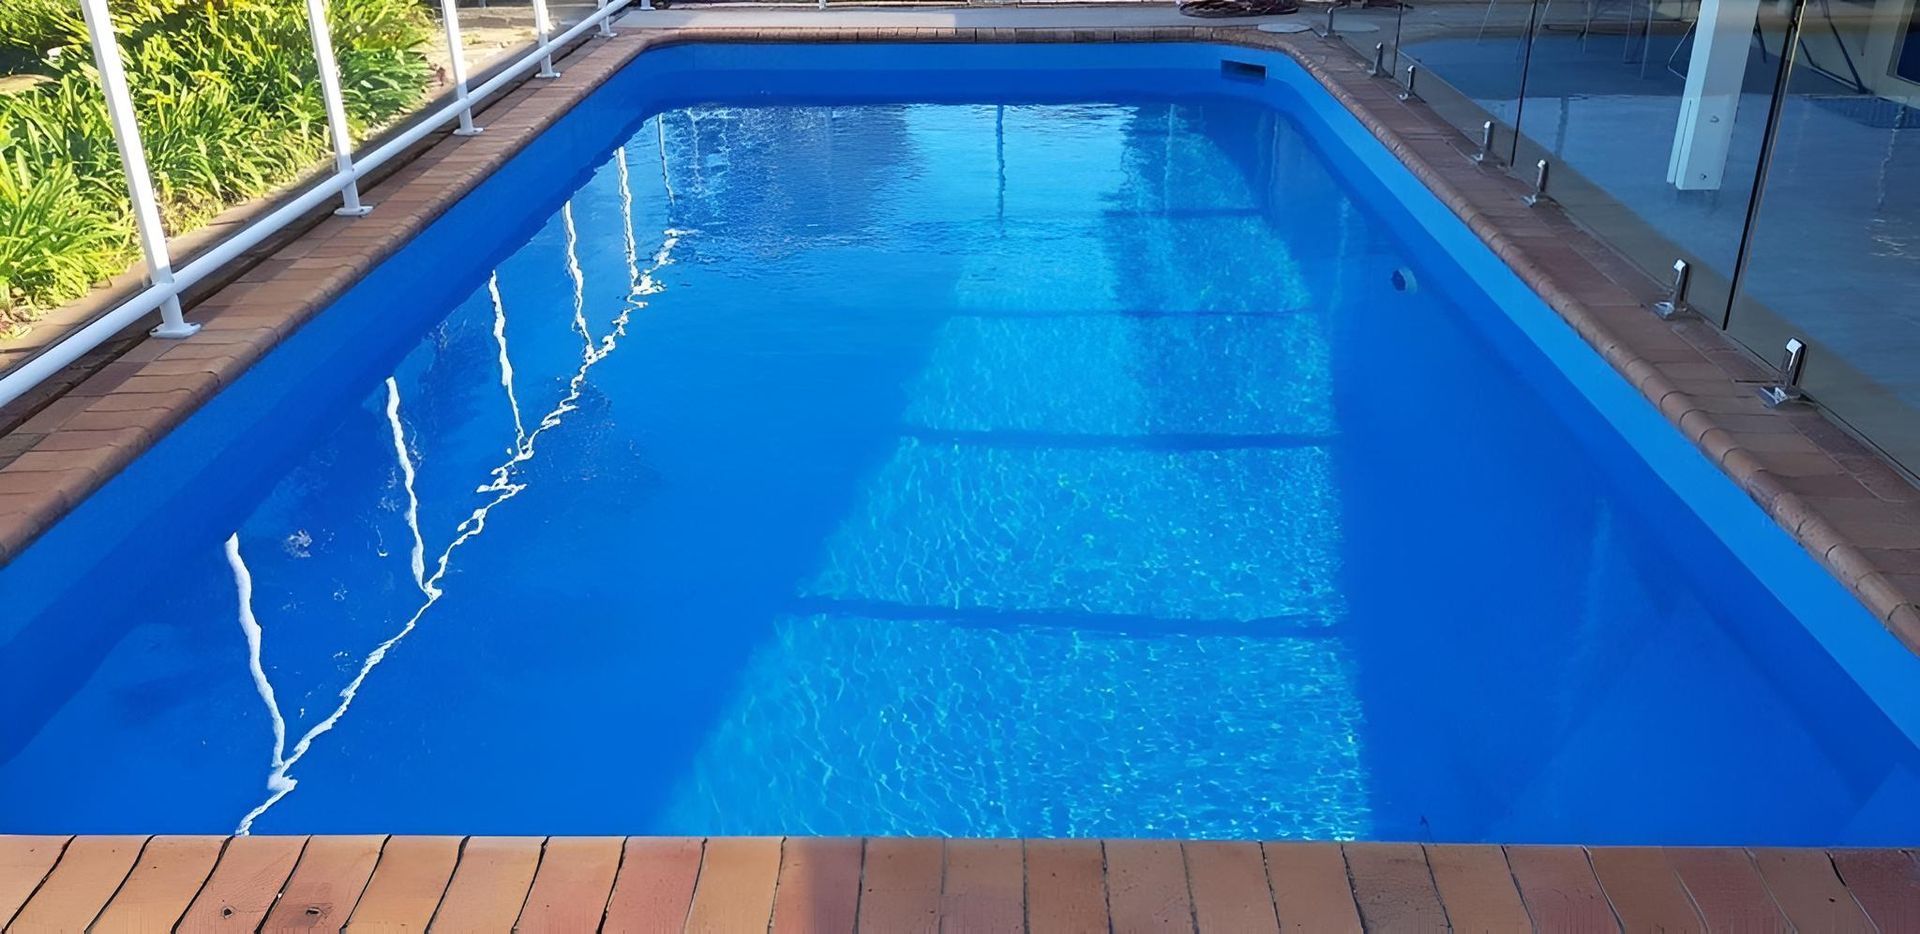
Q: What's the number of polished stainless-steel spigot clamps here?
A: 7